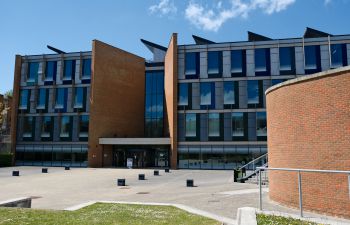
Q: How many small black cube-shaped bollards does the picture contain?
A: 8